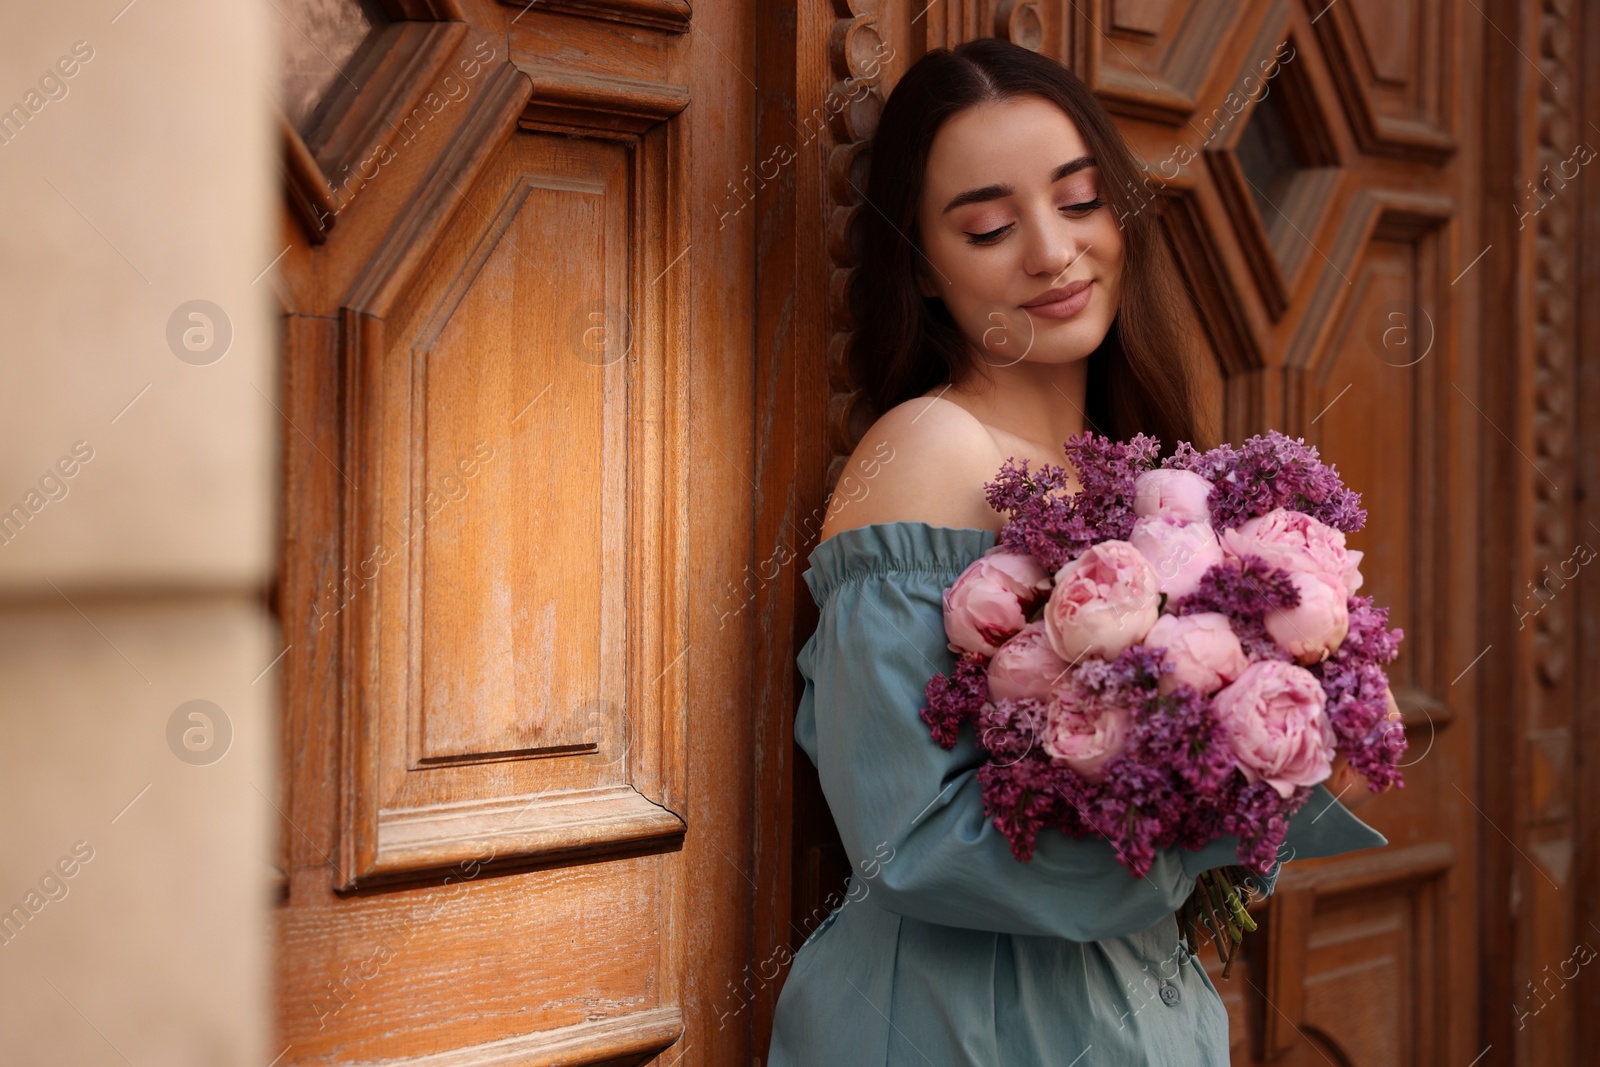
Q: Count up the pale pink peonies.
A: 10